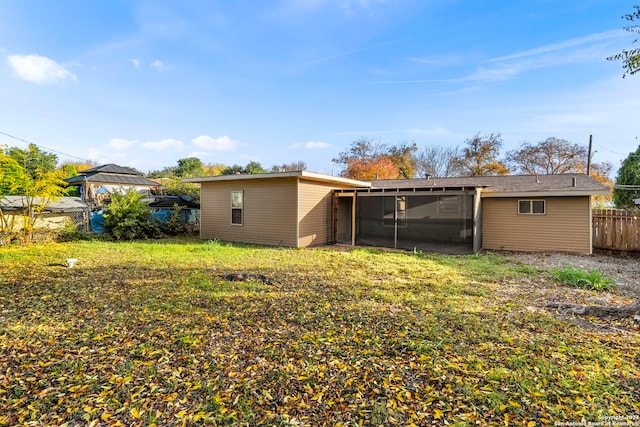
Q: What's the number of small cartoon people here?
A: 0